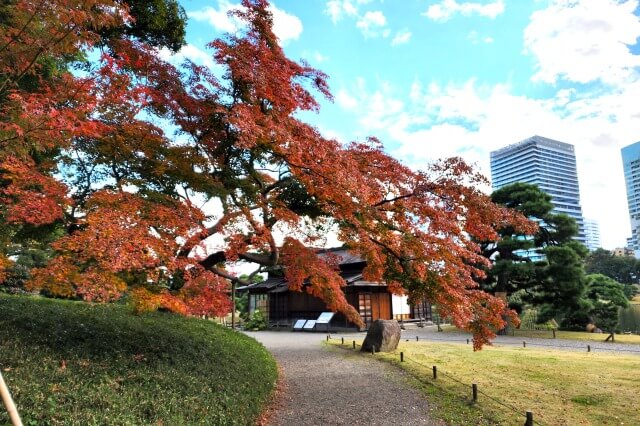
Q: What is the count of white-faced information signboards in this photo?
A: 3